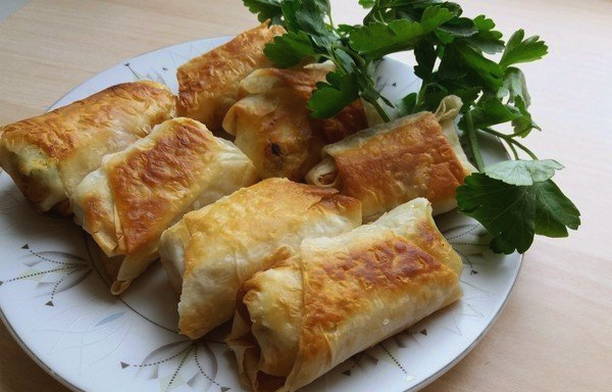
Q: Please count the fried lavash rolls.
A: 7